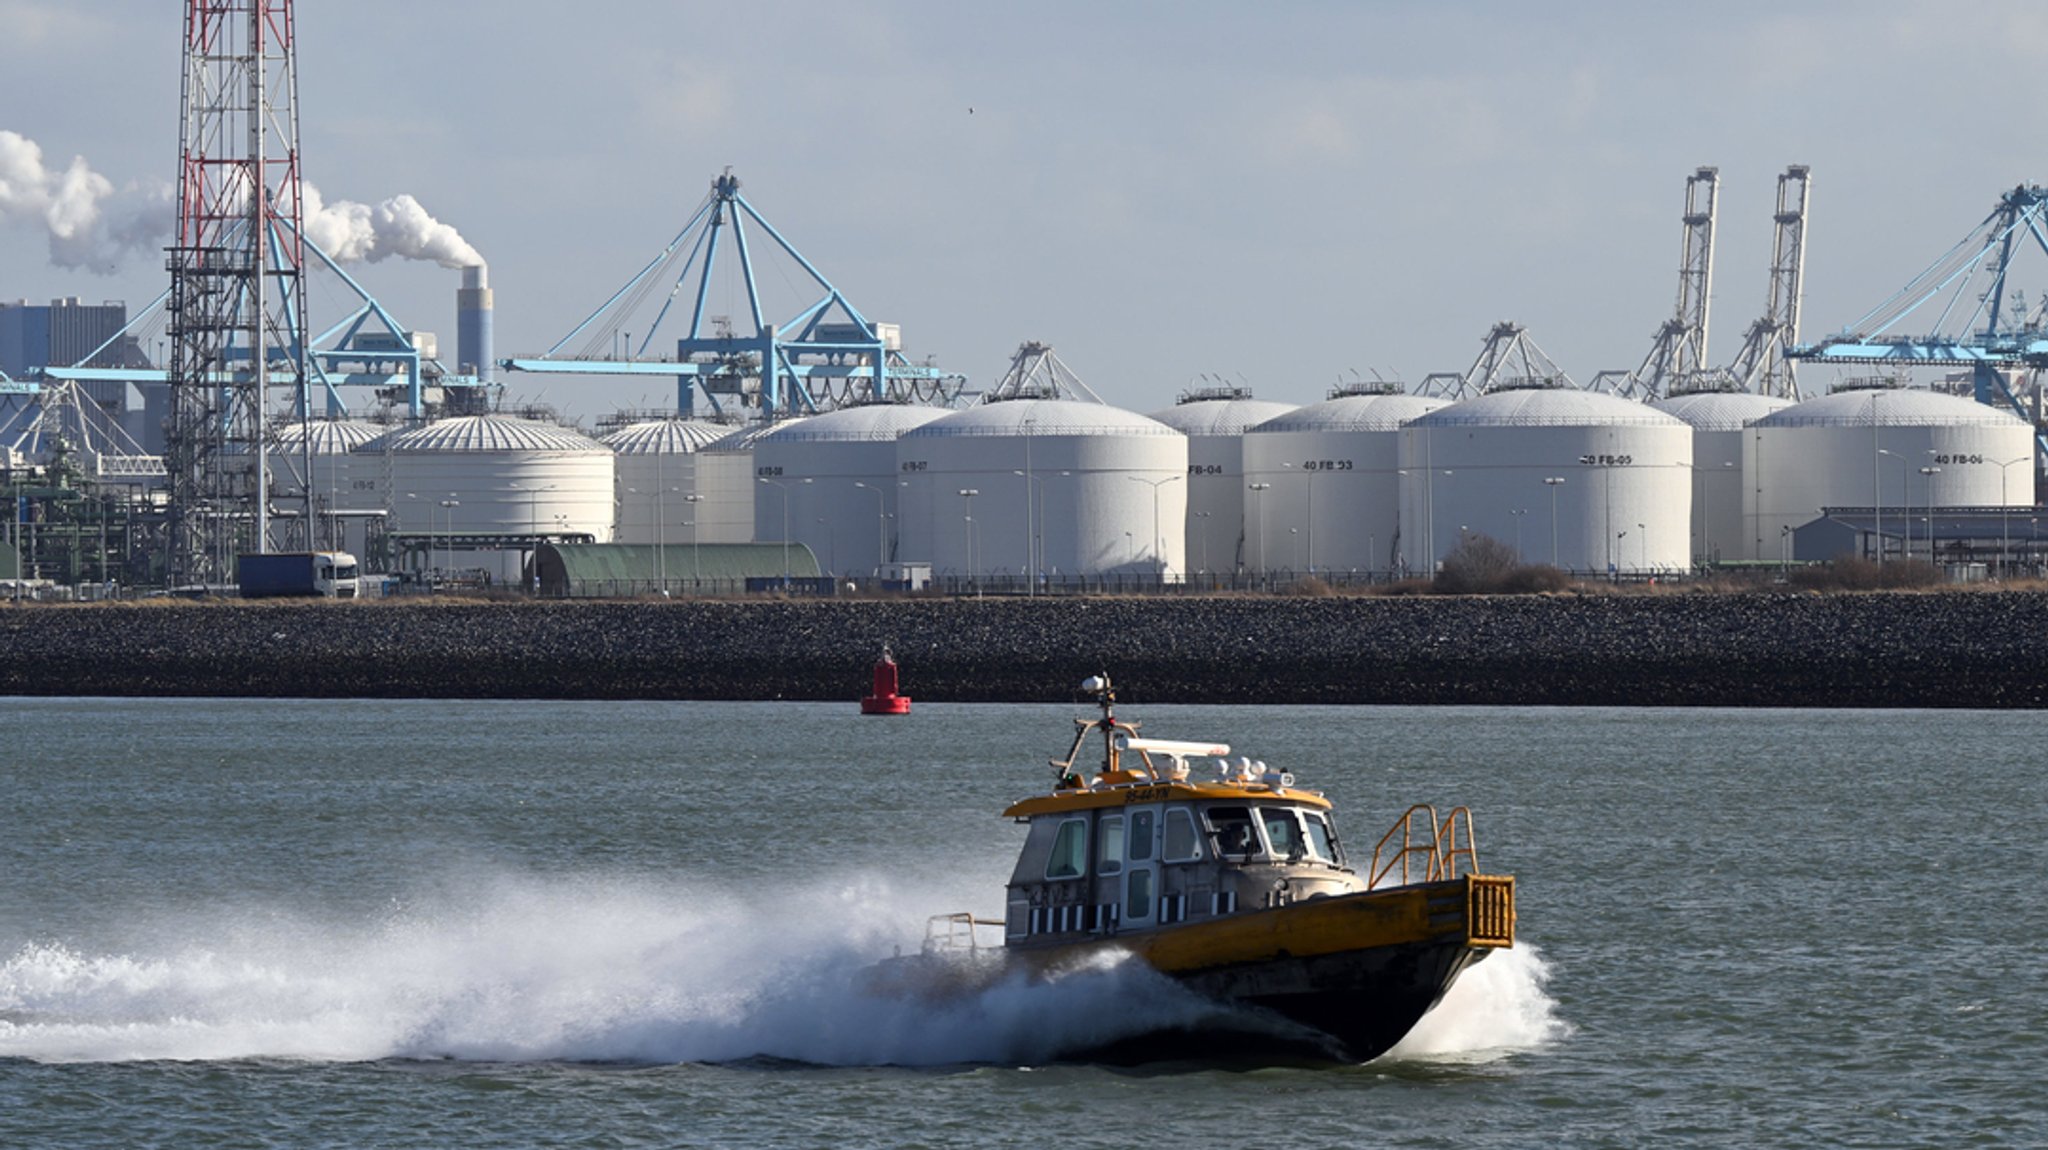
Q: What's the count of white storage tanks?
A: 11